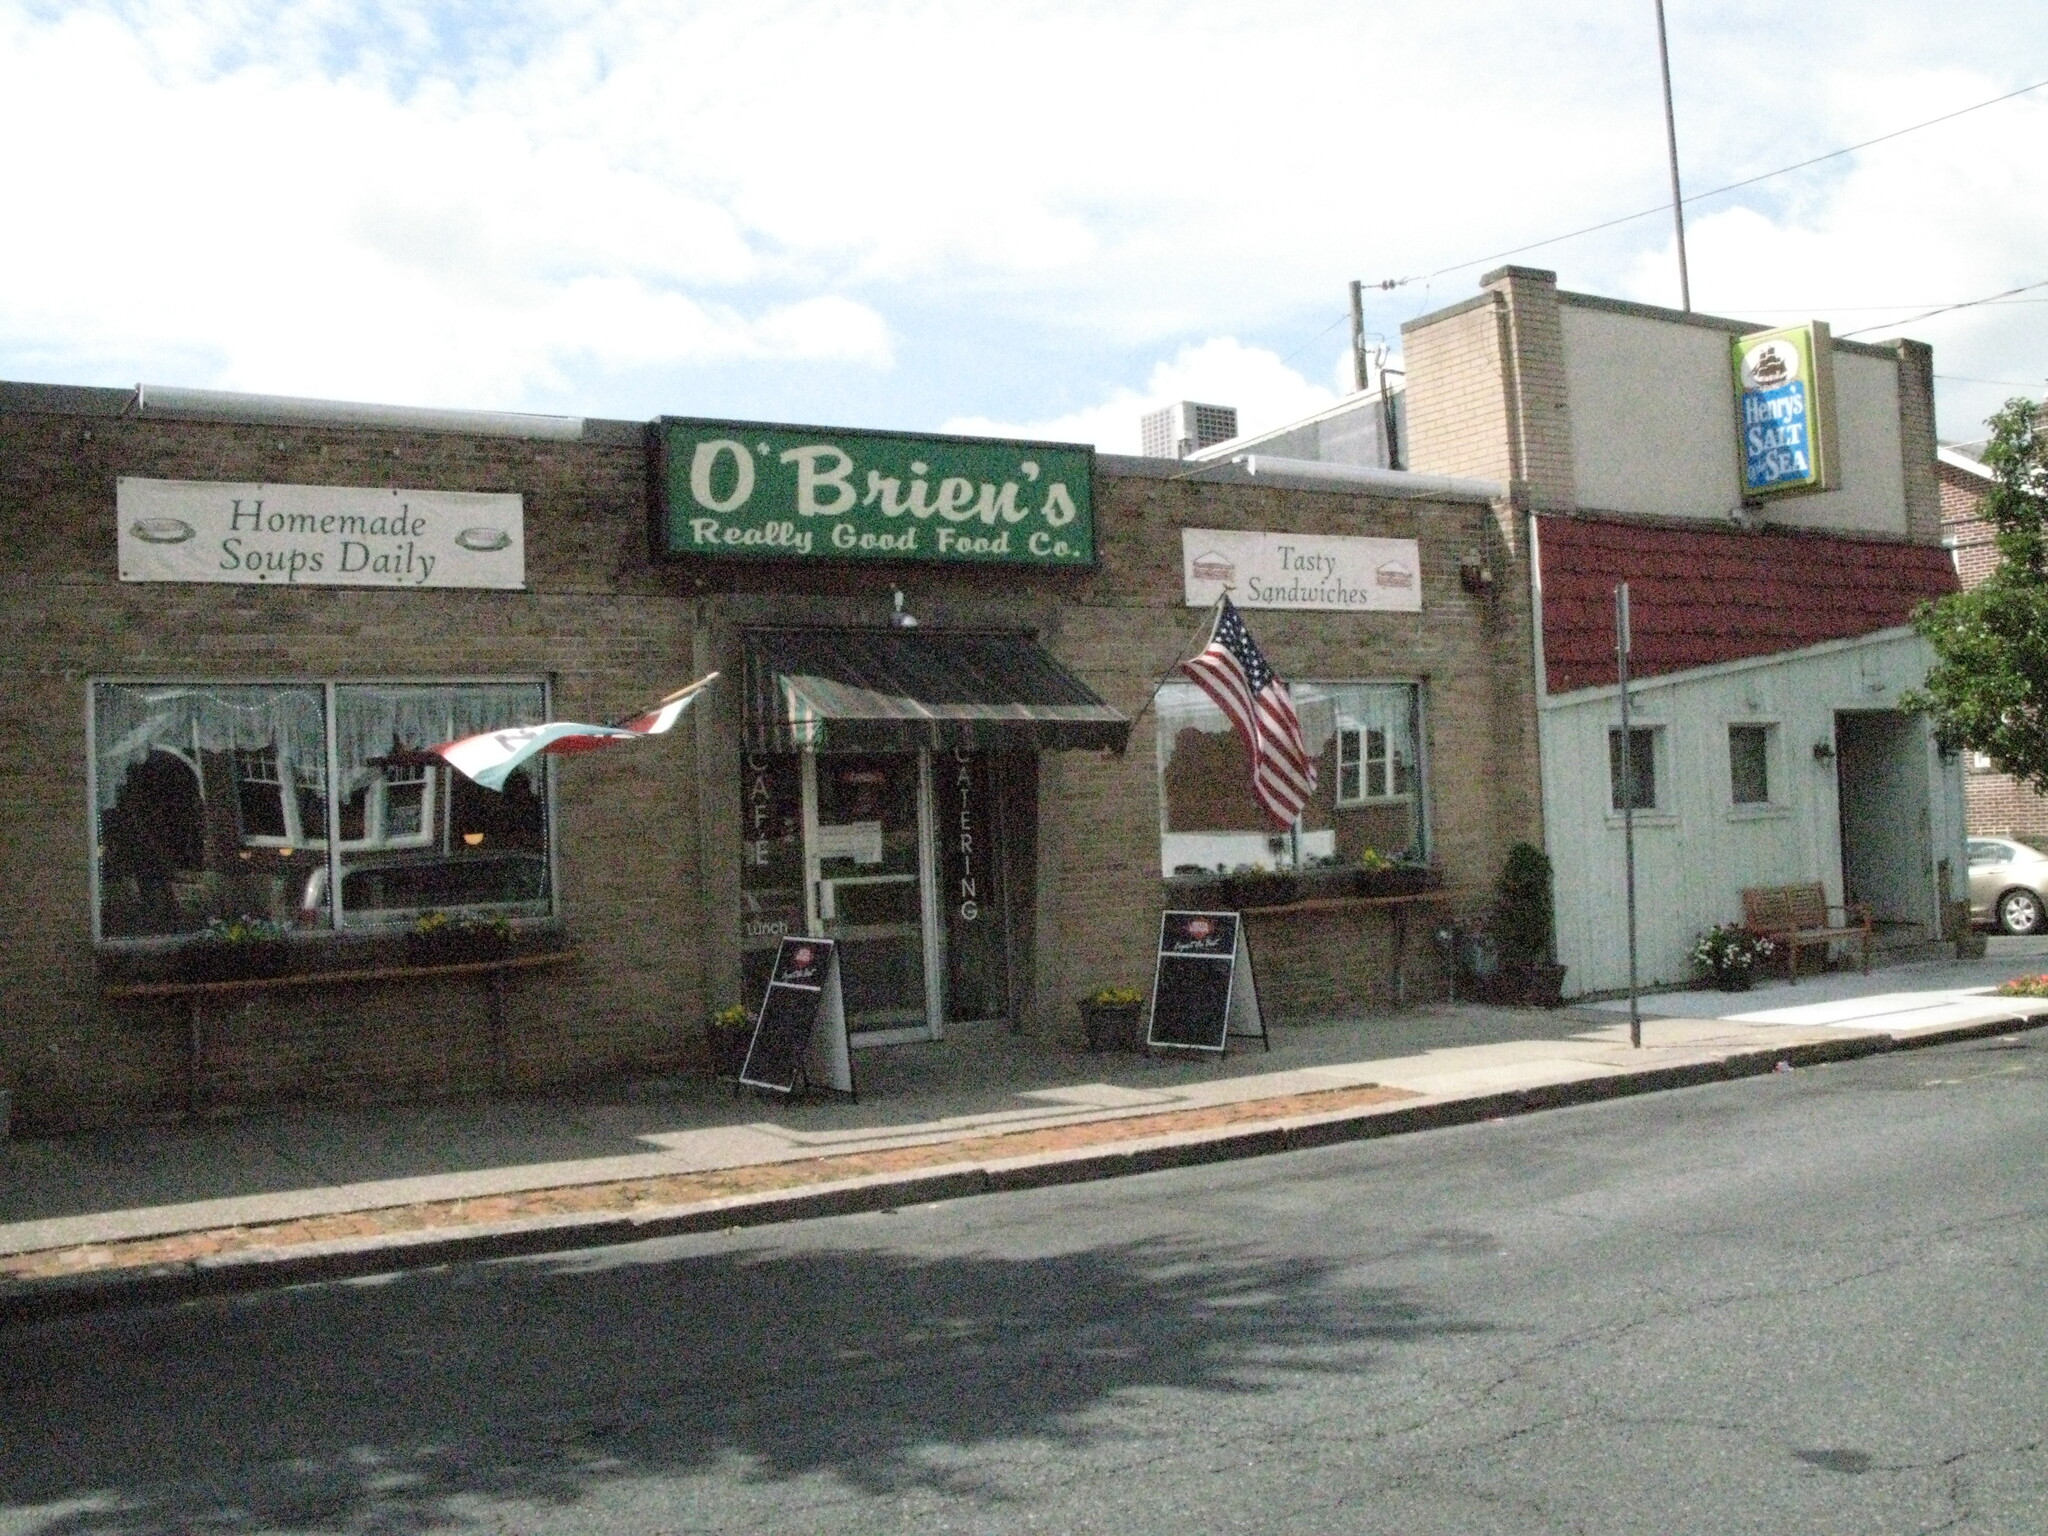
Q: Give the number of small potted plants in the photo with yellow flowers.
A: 2